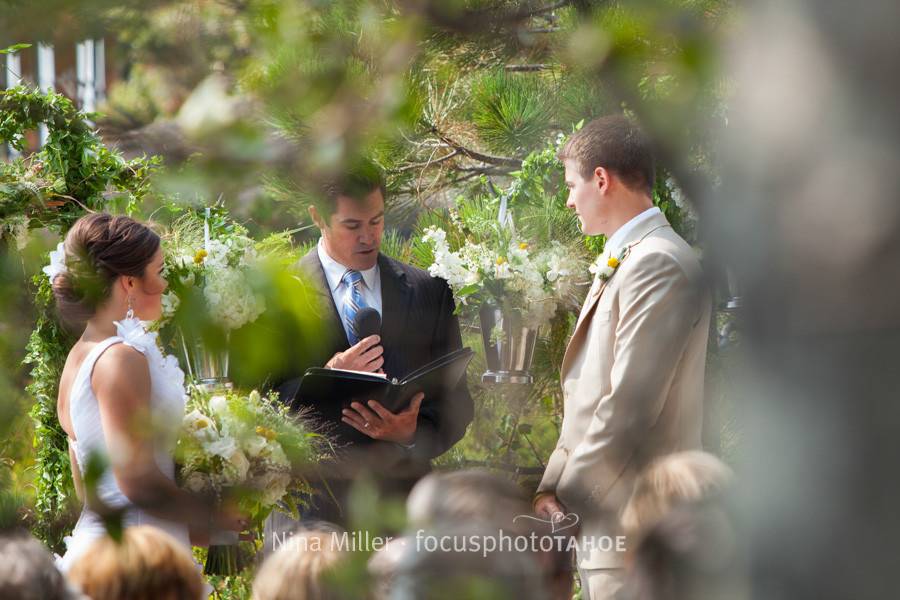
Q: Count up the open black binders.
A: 1